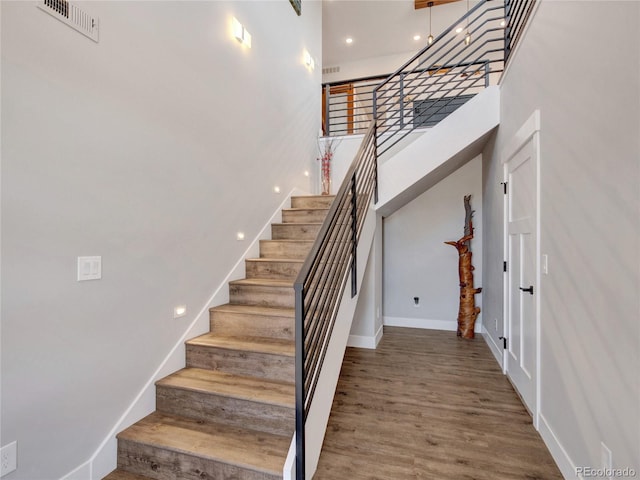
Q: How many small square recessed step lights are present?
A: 4